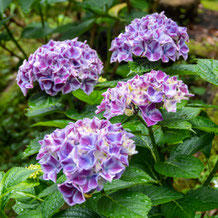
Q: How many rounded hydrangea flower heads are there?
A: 4